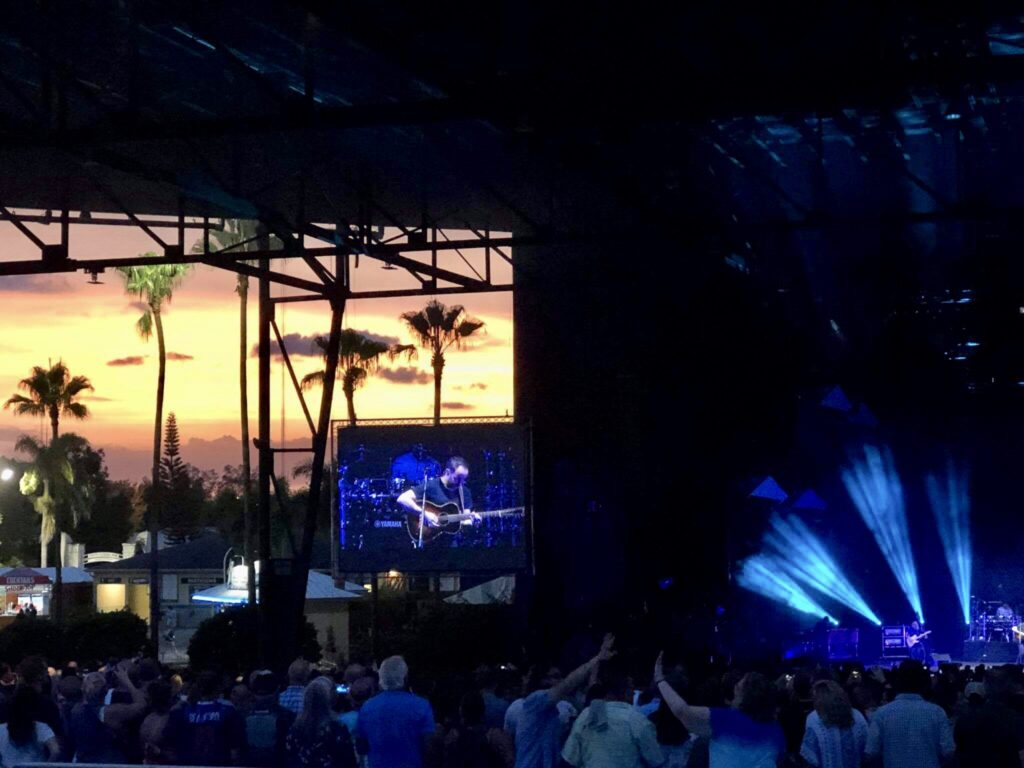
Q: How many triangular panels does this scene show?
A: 4